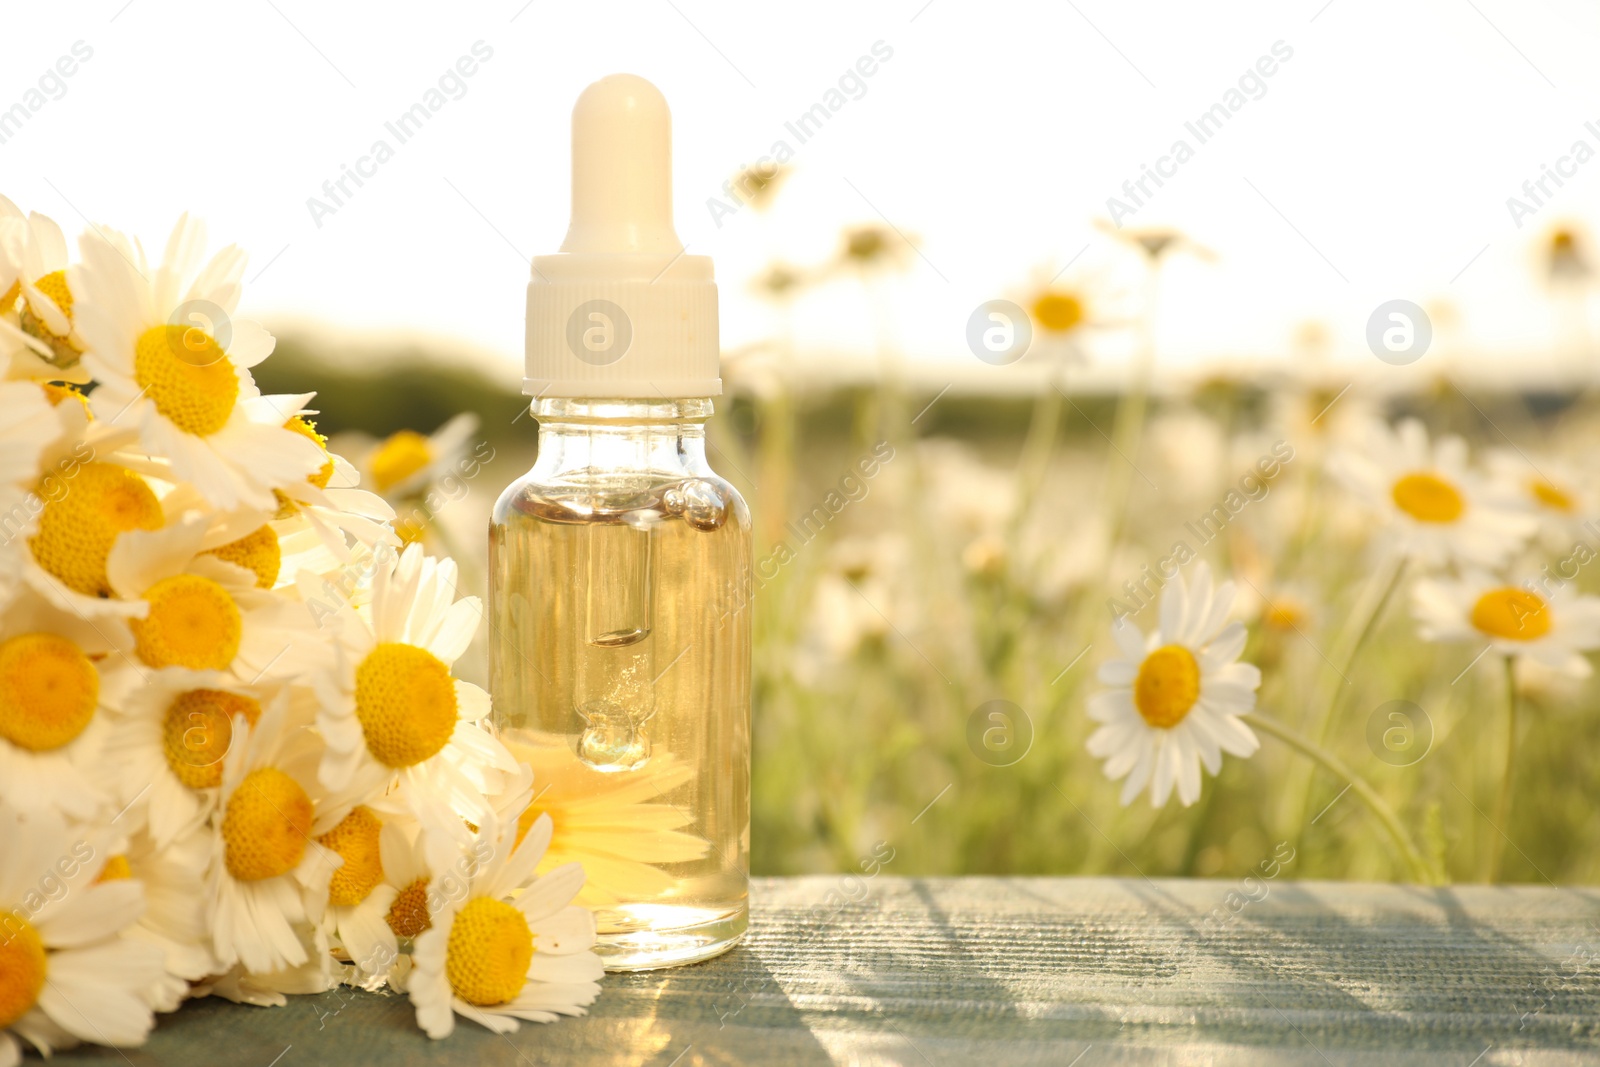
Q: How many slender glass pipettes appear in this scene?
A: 1